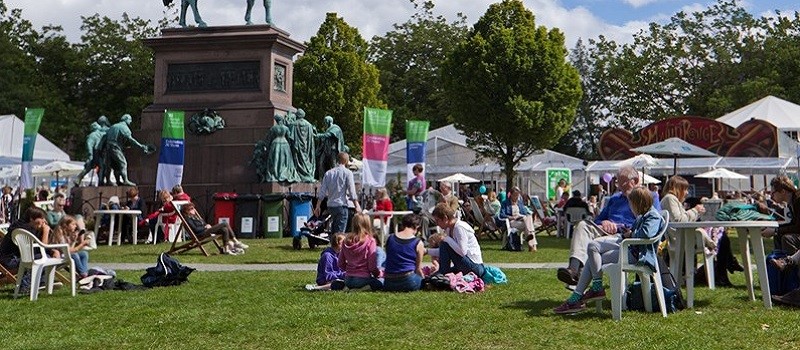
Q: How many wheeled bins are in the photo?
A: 4